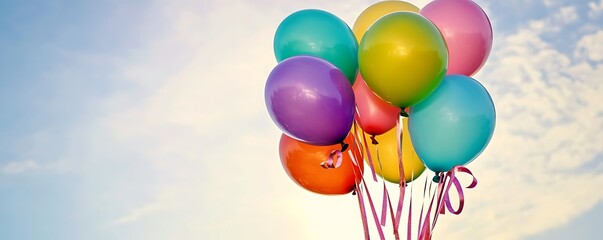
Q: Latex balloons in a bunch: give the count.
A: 9